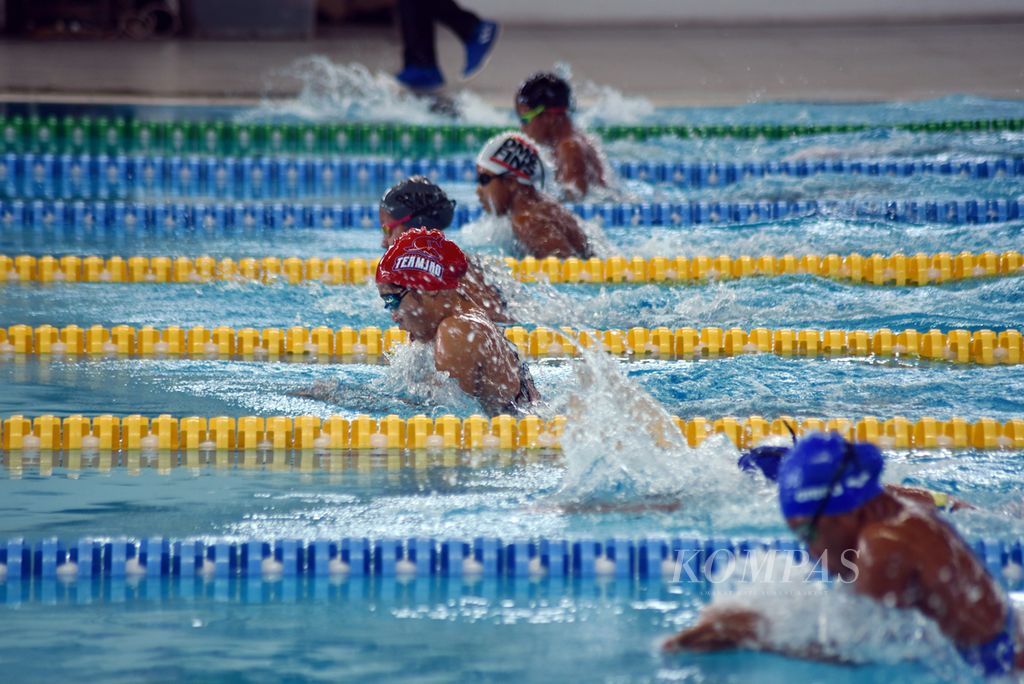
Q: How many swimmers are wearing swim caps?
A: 6